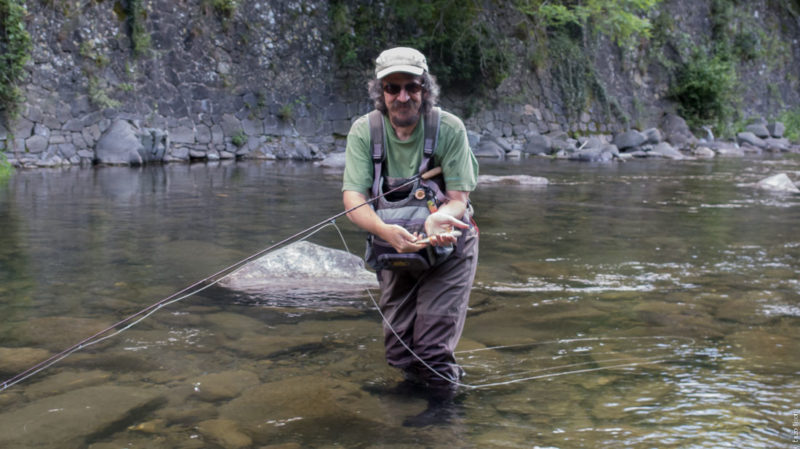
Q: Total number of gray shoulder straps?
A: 2